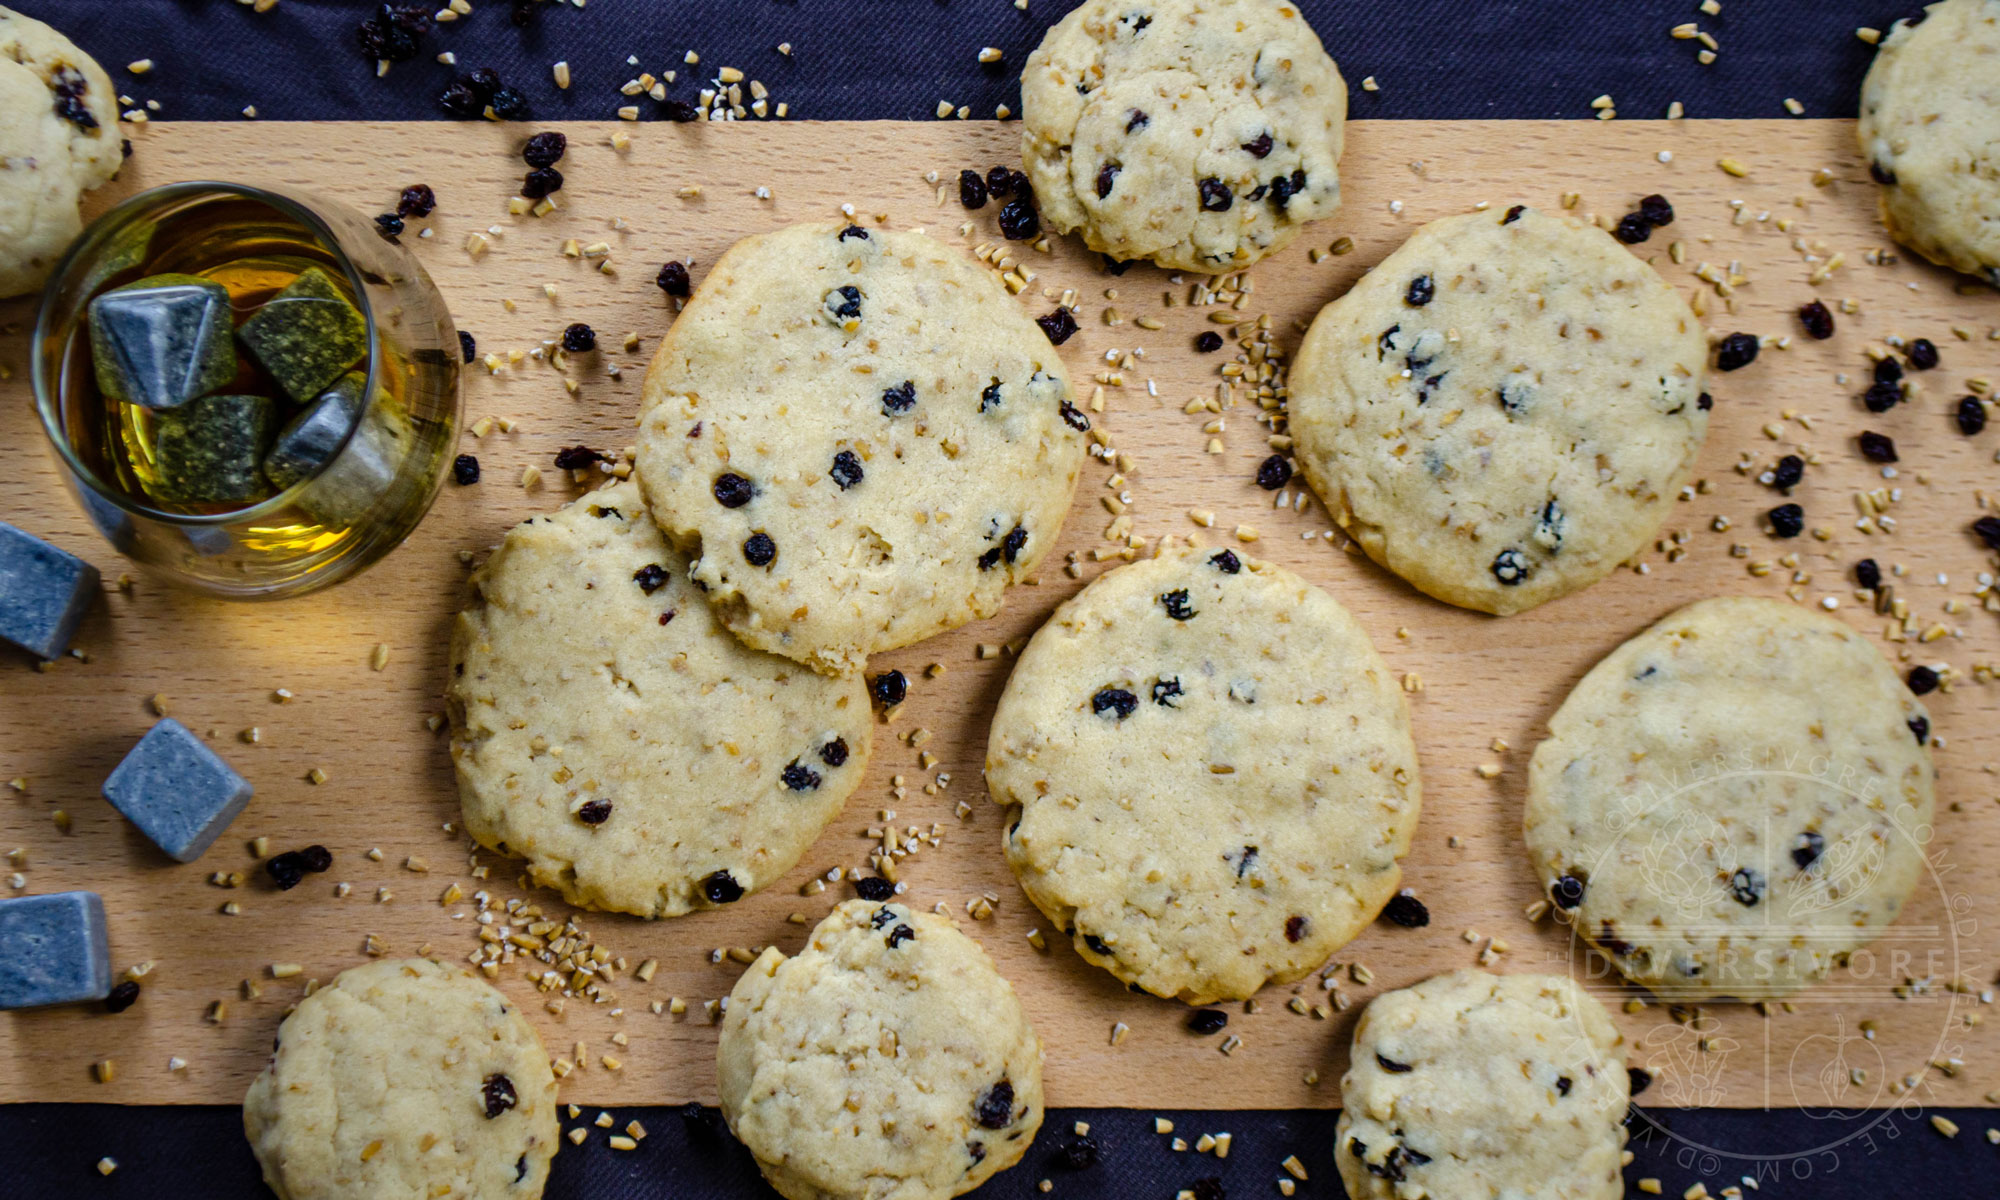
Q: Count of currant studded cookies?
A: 11